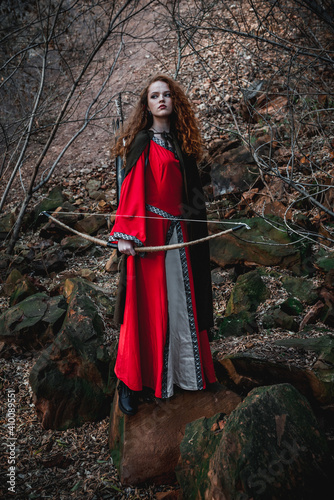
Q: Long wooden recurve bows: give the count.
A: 1